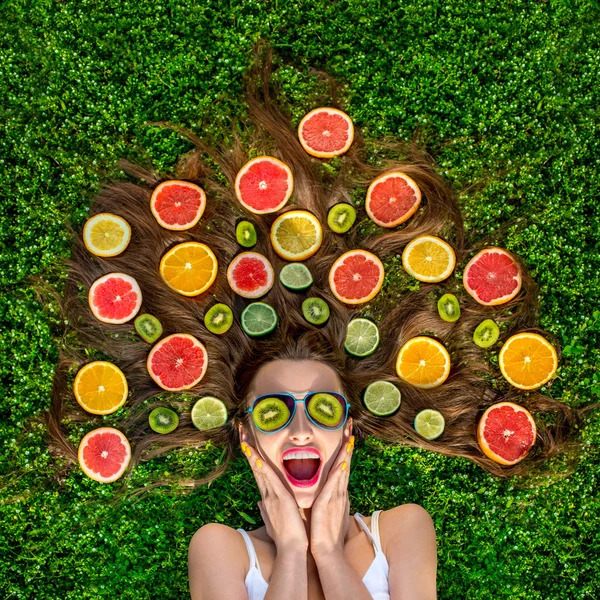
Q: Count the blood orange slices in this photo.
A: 11